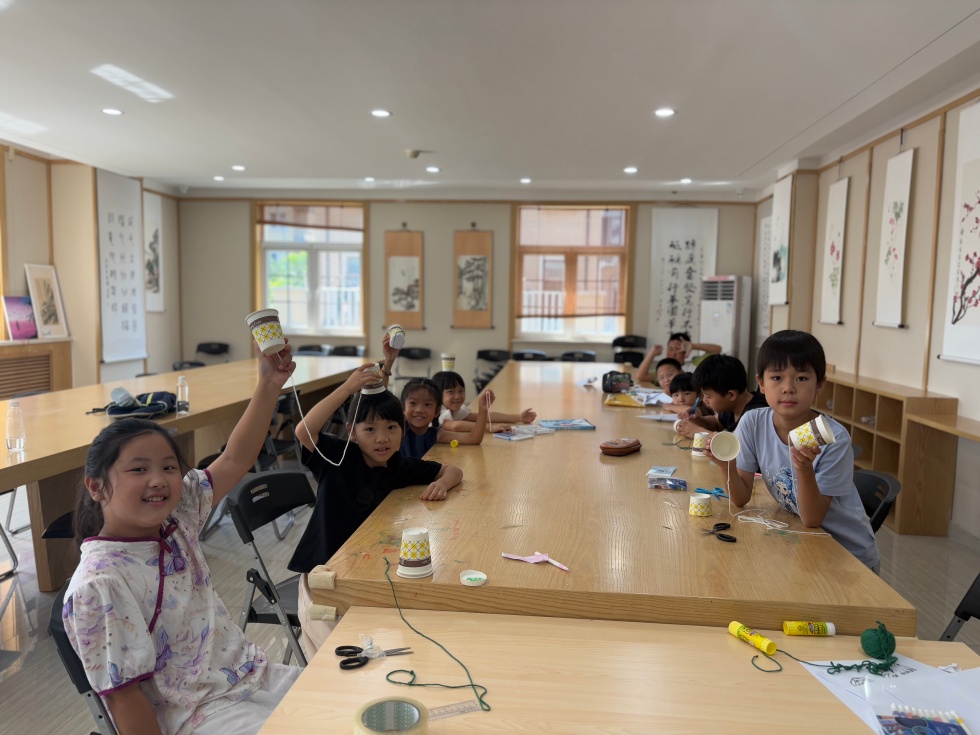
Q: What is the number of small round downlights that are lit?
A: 10